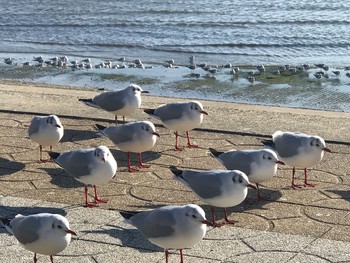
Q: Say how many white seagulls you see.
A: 10